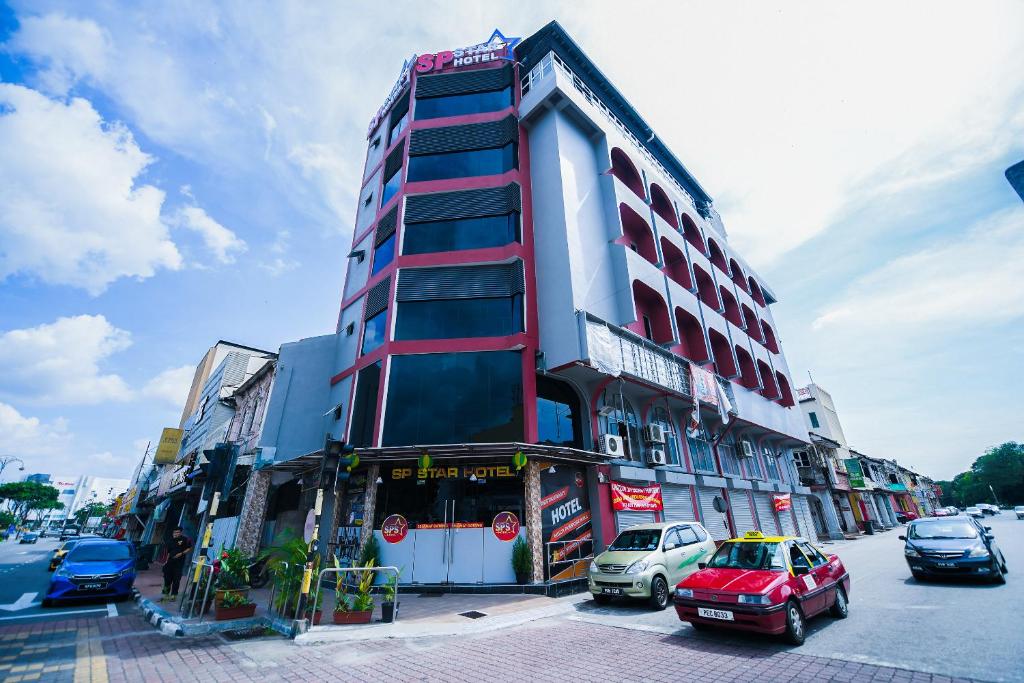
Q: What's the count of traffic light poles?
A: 2